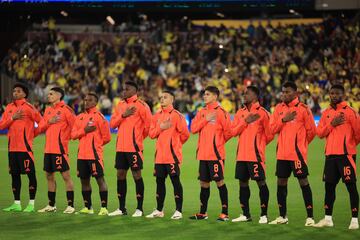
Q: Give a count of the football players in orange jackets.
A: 9